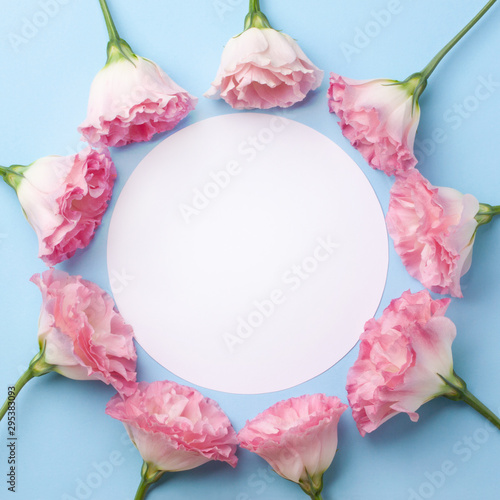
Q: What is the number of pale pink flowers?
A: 9